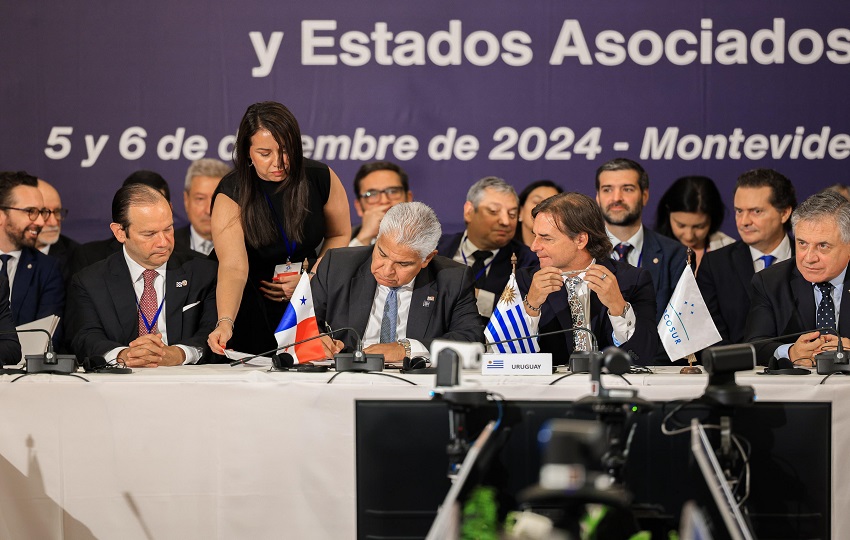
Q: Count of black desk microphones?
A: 4